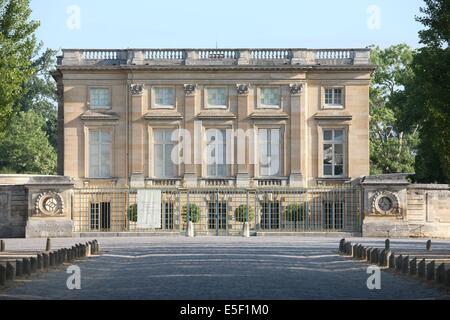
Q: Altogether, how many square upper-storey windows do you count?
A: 5